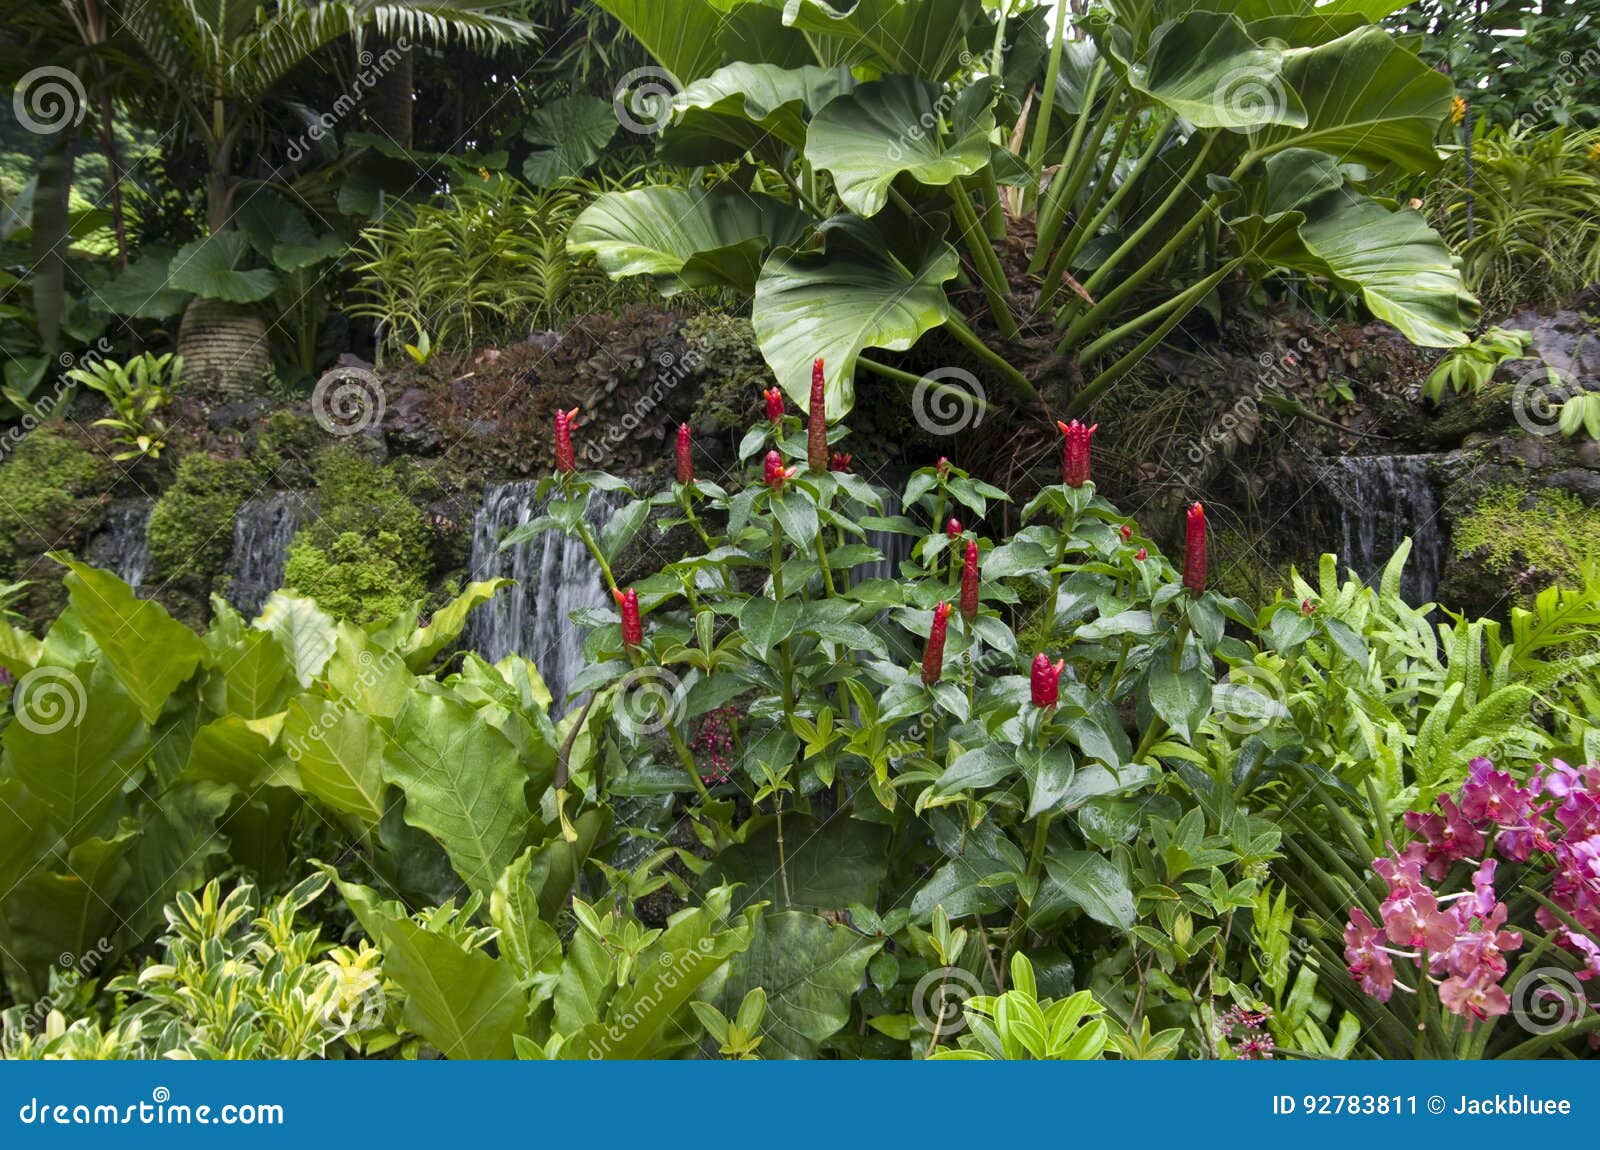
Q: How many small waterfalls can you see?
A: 5